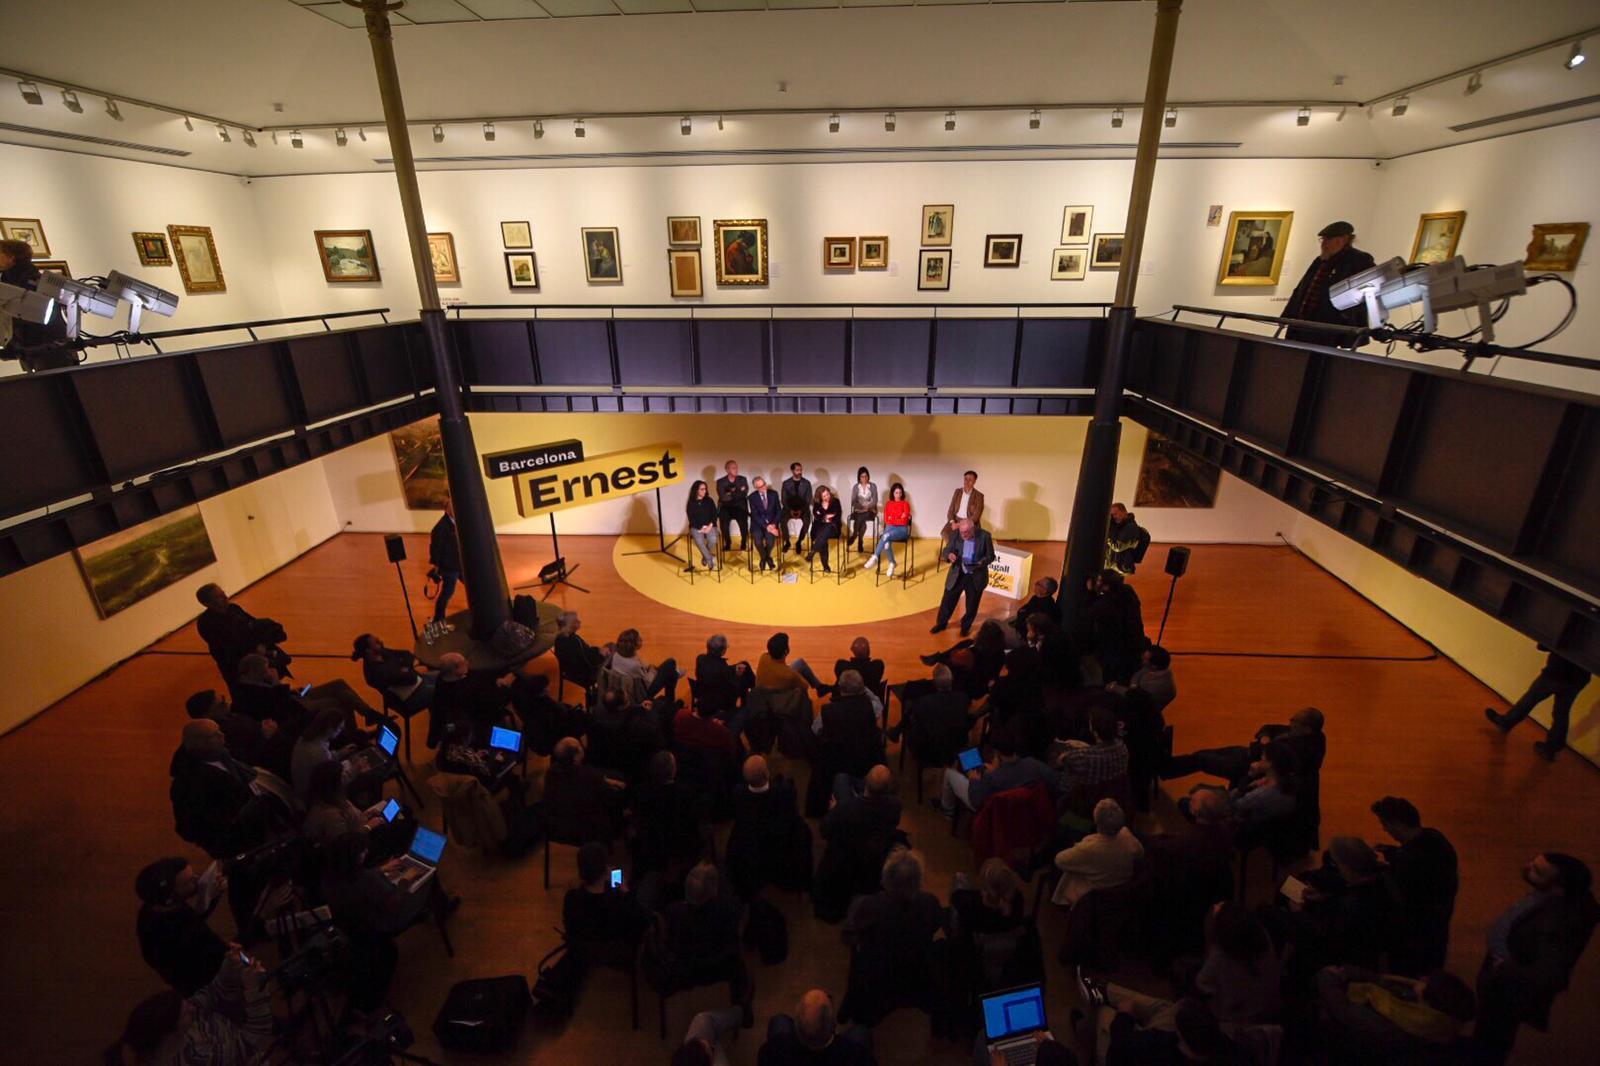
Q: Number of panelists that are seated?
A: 8